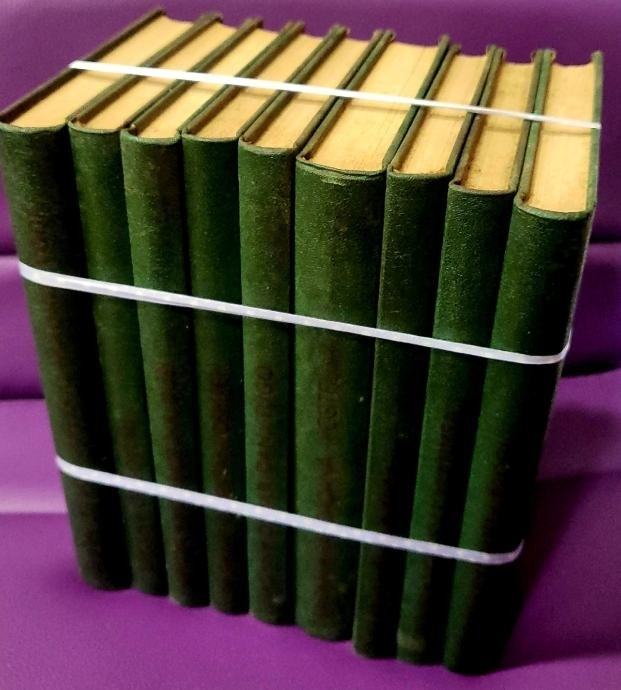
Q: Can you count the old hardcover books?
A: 9